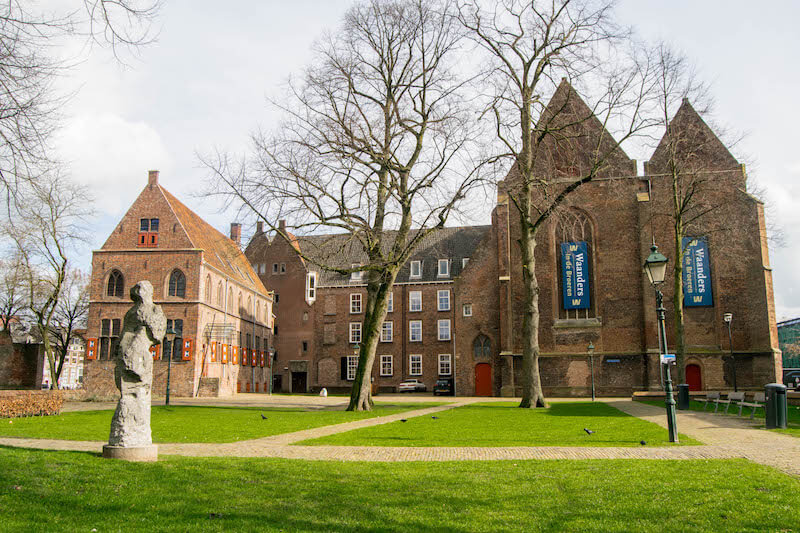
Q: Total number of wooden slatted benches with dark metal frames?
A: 3